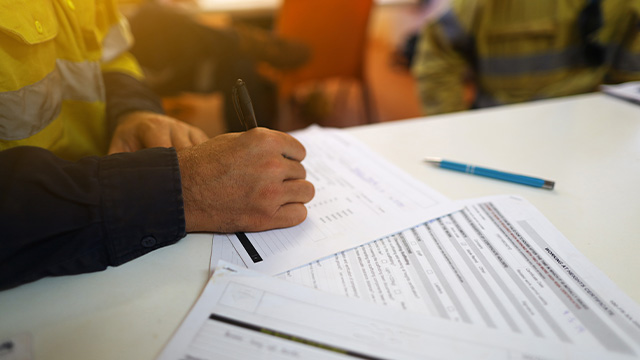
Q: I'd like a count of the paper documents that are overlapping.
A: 3